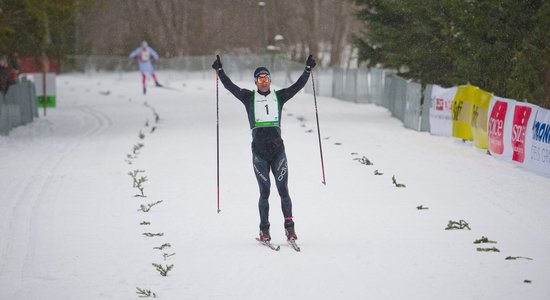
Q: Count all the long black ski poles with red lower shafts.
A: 2